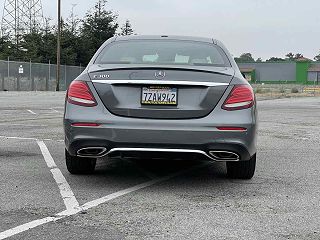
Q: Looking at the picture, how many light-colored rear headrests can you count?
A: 2